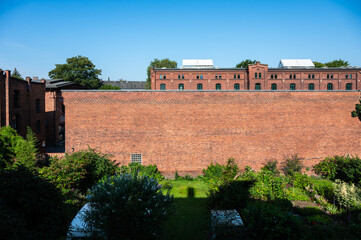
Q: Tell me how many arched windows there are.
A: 11